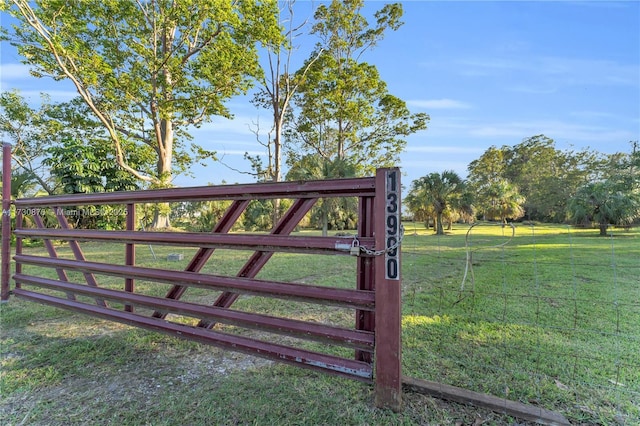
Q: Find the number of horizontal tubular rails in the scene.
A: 5